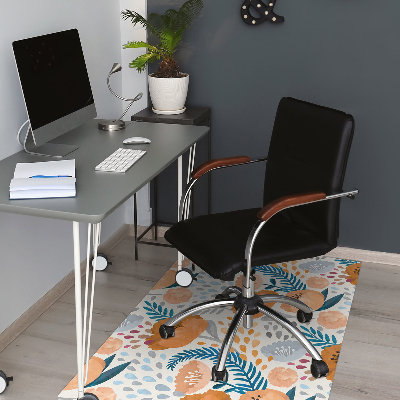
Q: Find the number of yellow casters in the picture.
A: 0